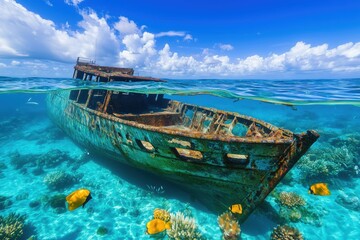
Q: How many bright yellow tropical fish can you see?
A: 4